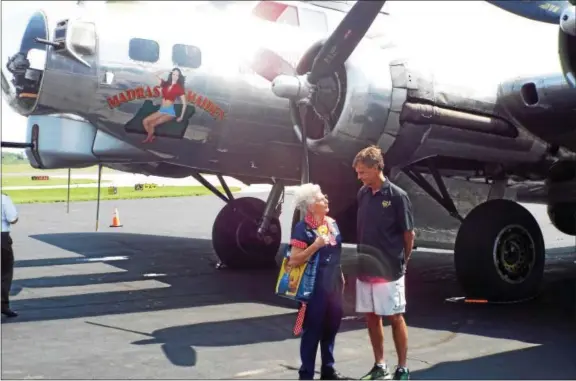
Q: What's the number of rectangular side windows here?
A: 2